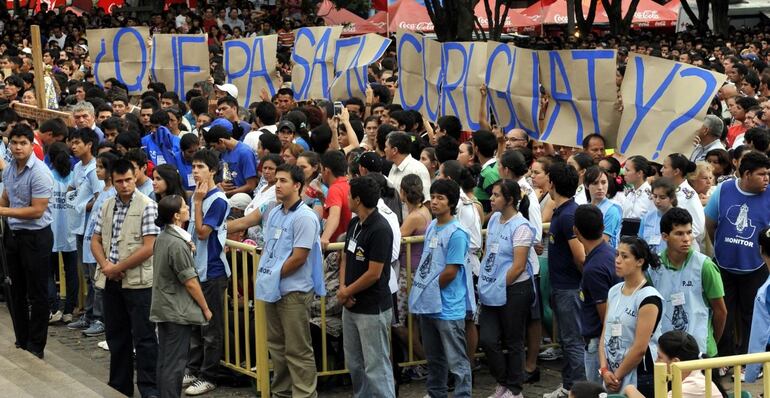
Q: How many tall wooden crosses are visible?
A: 1